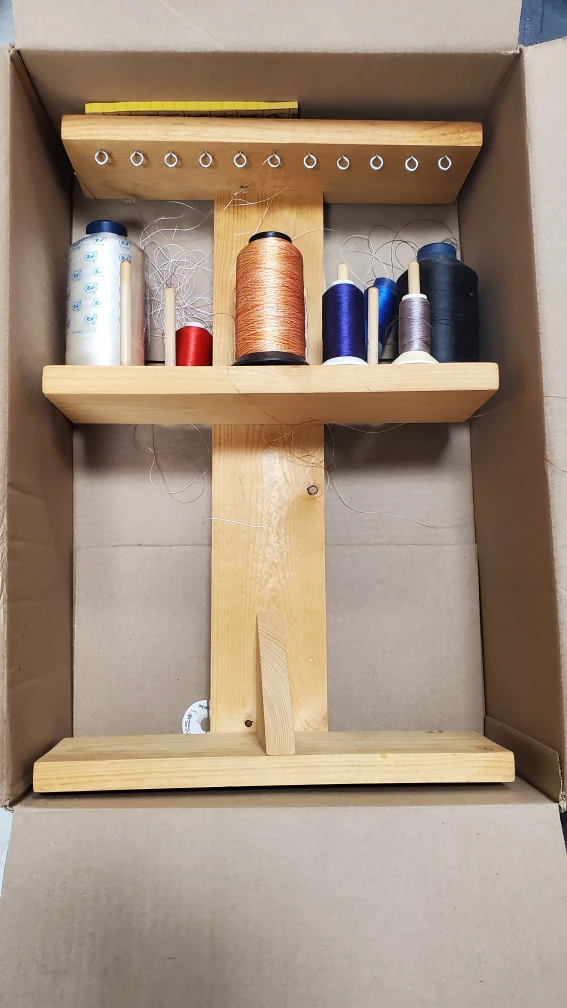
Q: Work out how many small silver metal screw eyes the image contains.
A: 11